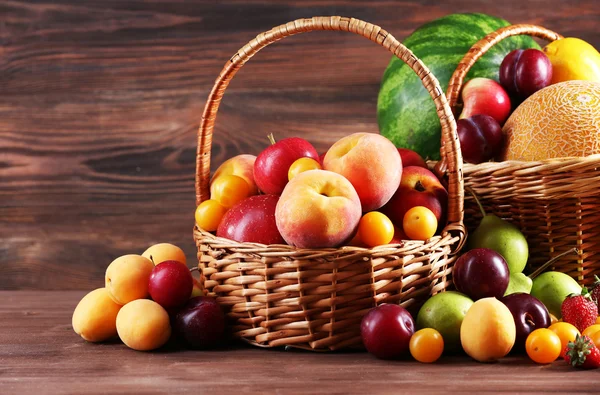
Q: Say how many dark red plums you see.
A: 7